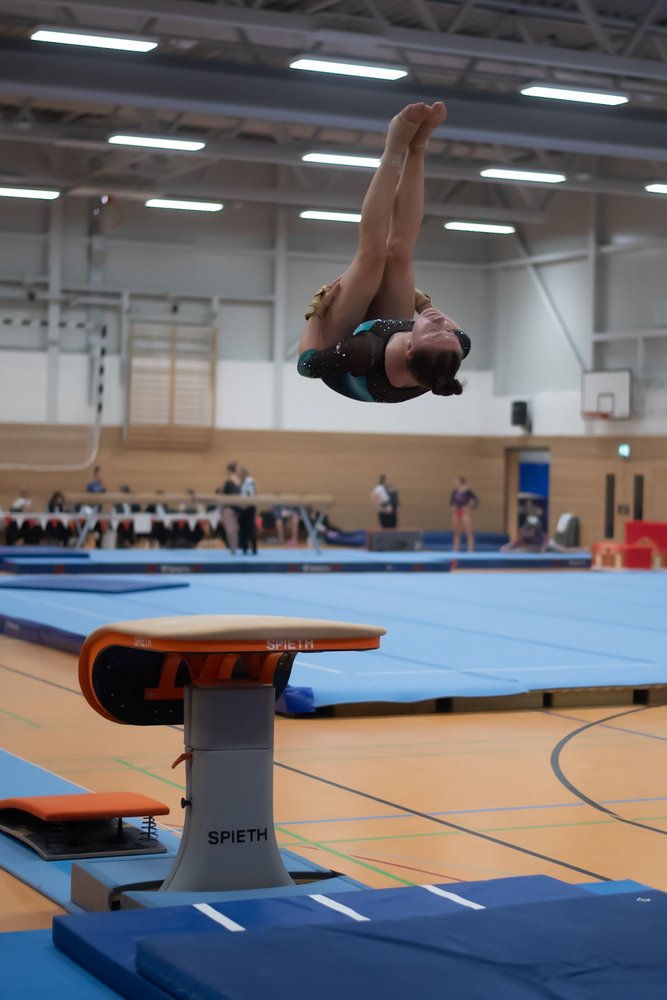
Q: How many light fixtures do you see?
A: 11